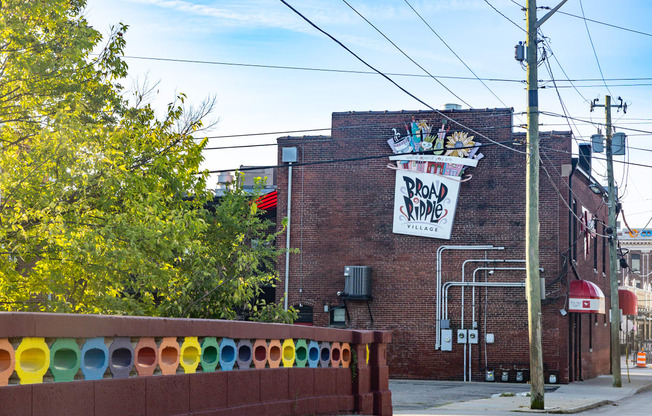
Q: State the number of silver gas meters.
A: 4